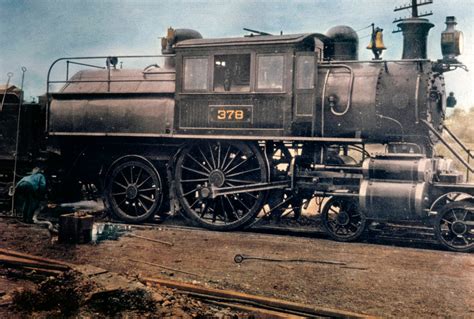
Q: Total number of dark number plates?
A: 1